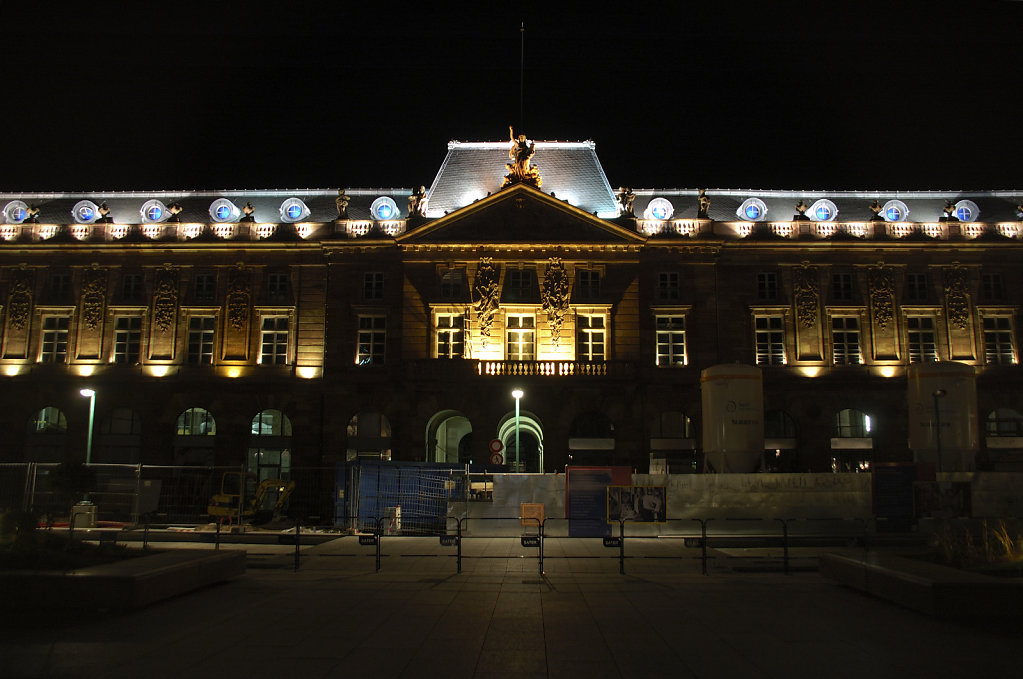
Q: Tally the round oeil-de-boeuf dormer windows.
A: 11